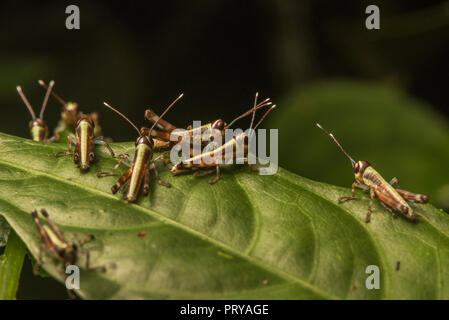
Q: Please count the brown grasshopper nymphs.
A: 8